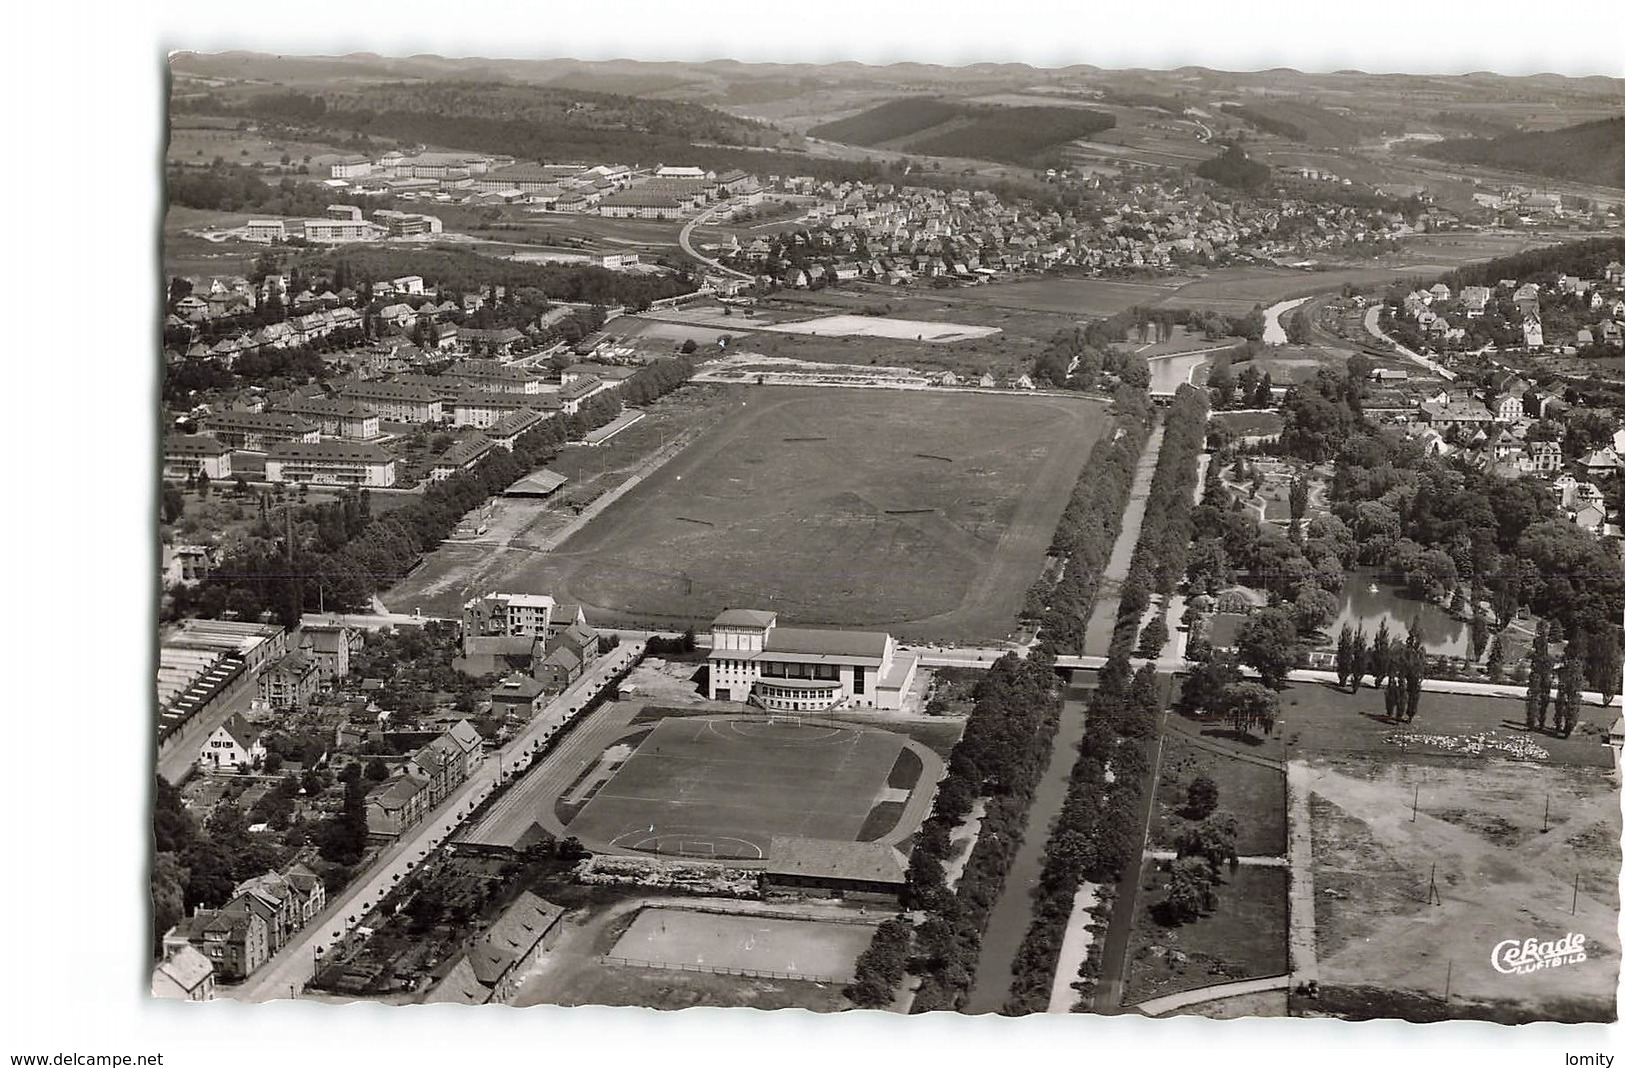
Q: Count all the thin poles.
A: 5